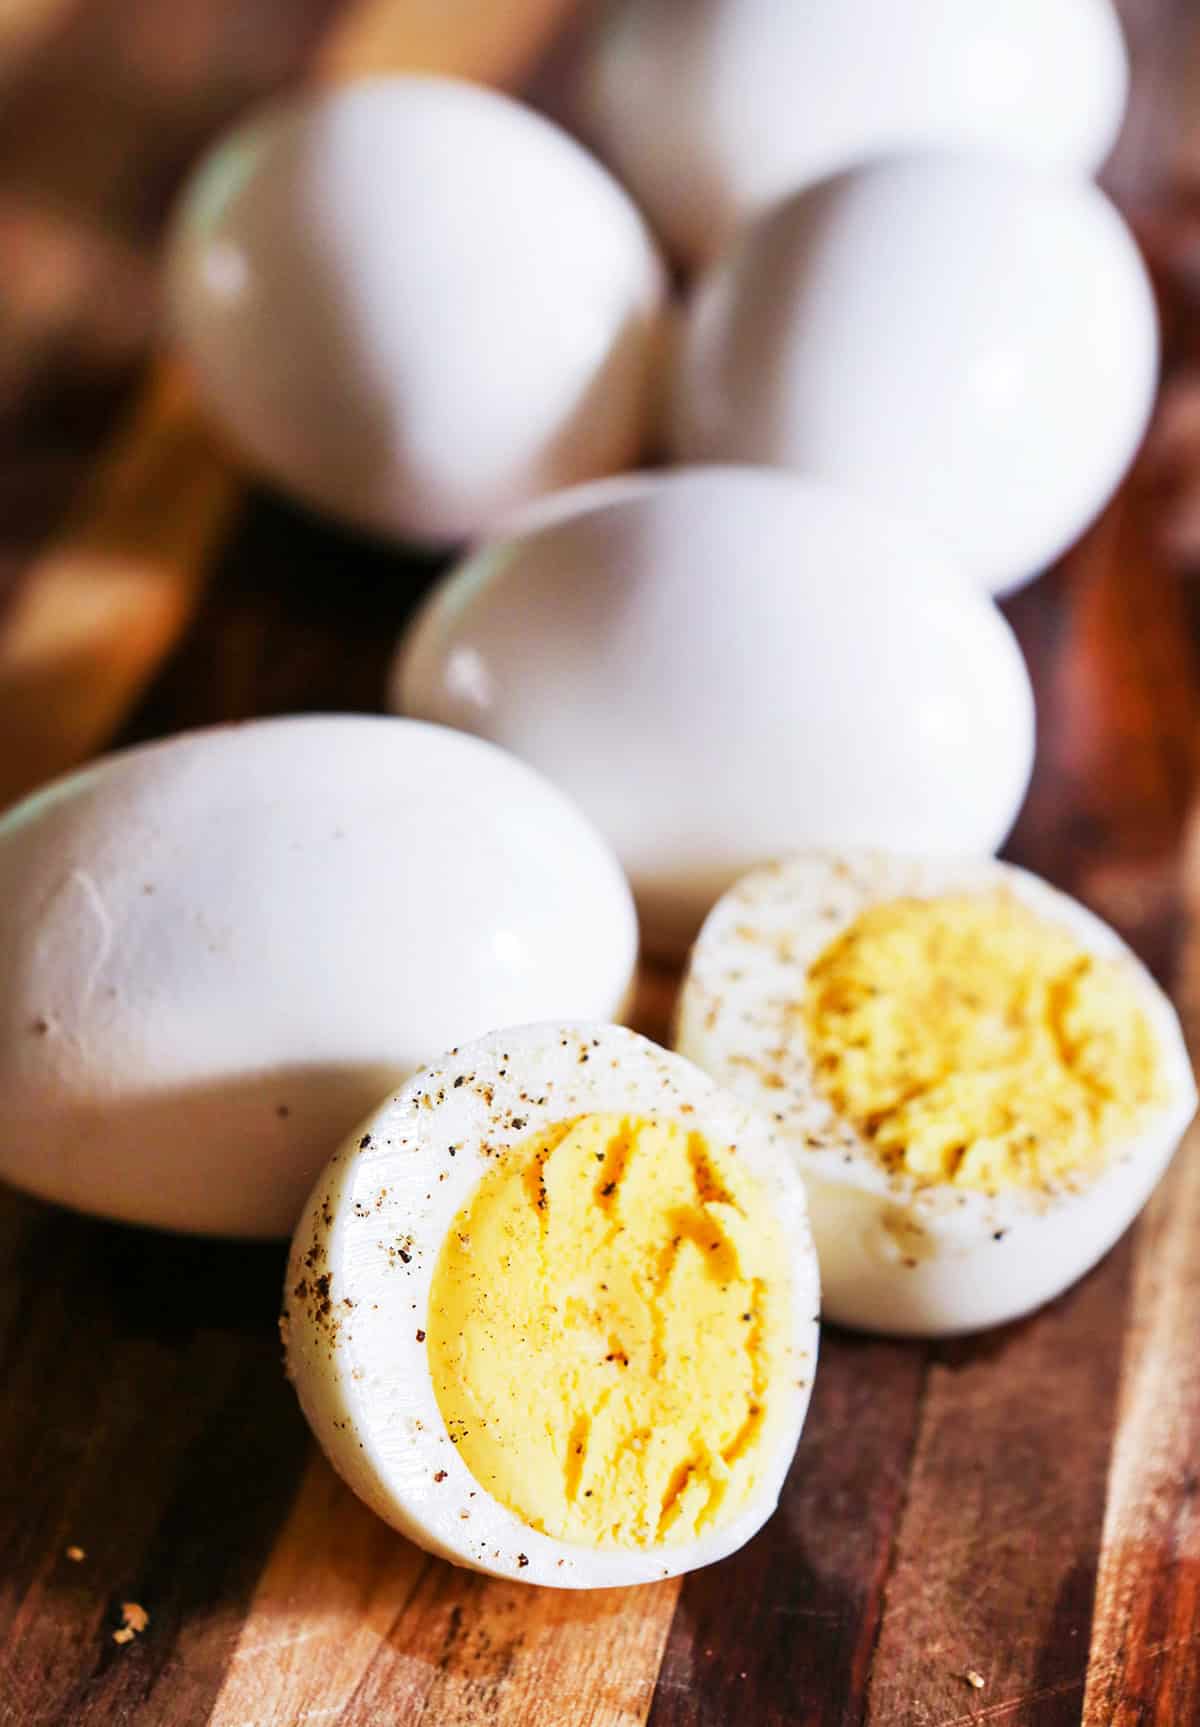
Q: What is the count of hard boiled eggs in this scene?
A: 6